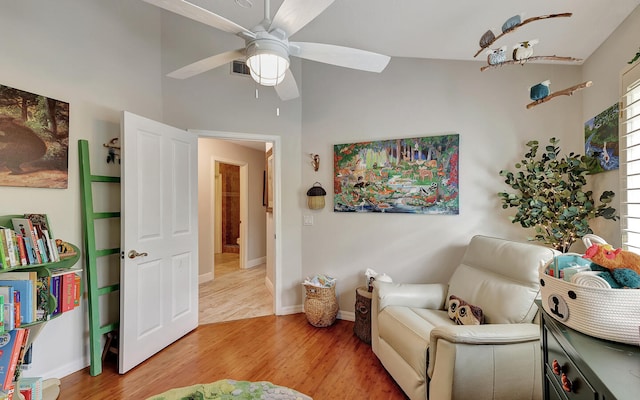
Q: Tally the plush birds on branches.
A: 5